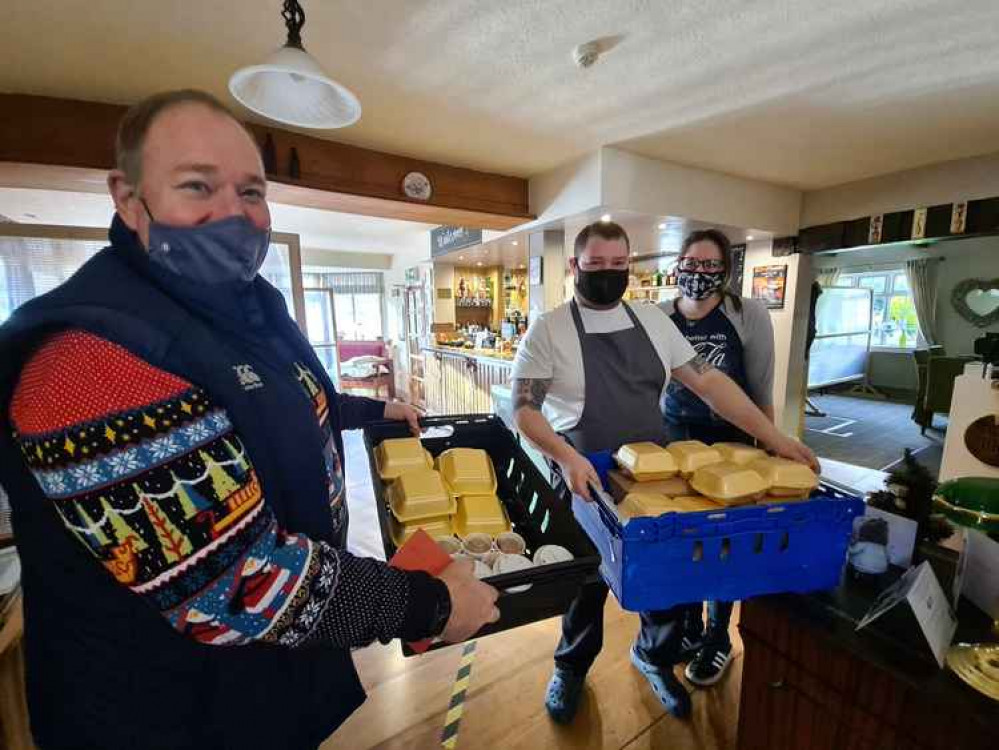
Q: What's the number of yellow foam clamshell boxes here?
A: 12